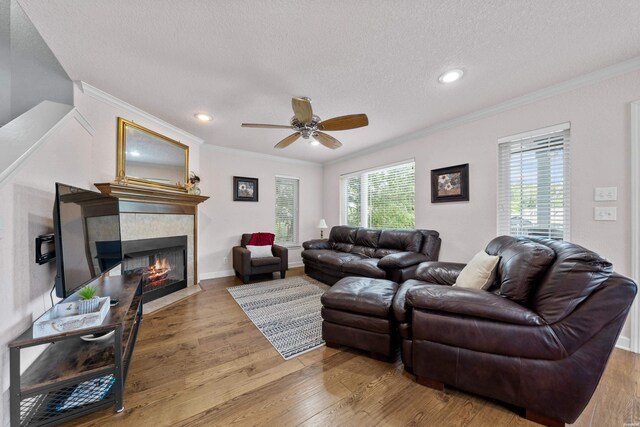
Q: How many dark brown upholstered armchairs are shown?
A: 2